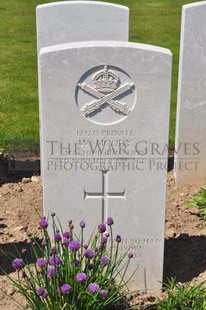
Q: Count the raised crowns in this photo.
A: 1